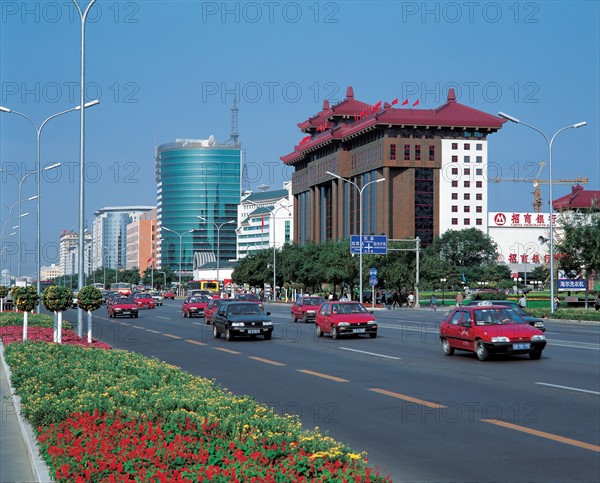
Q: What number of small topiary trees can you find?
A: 4